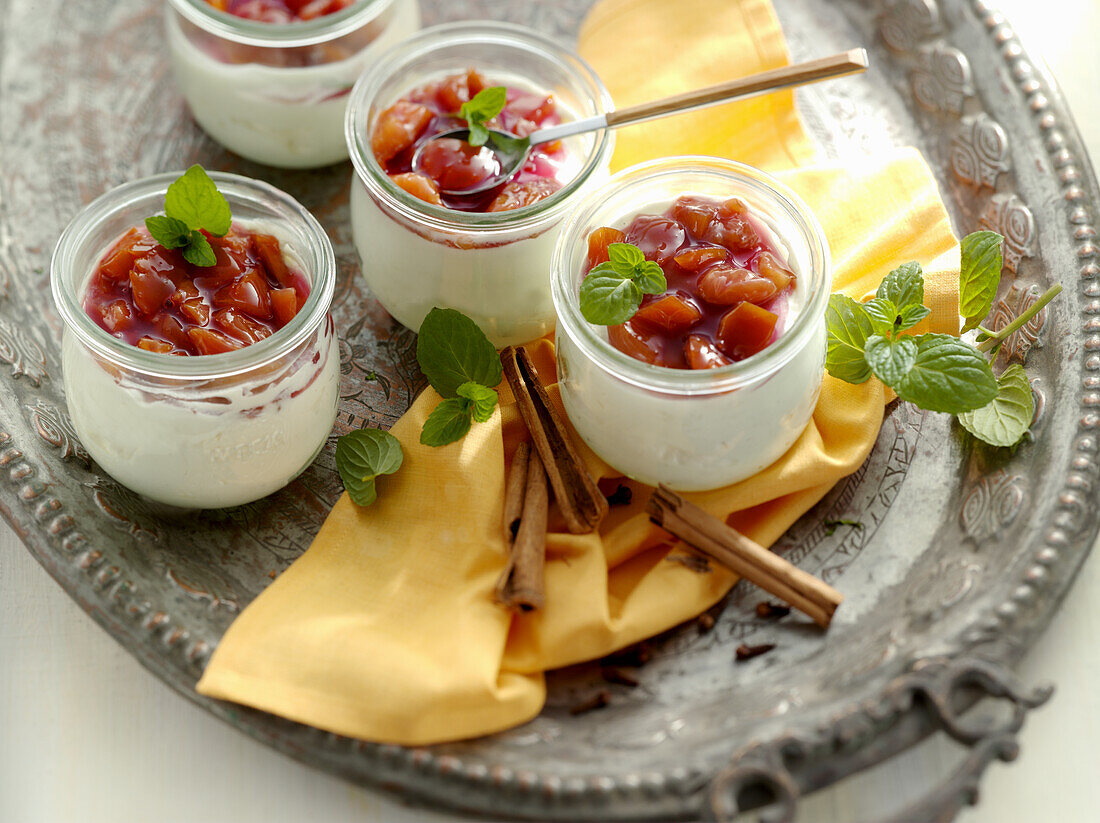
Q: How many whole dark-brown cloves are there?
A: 7